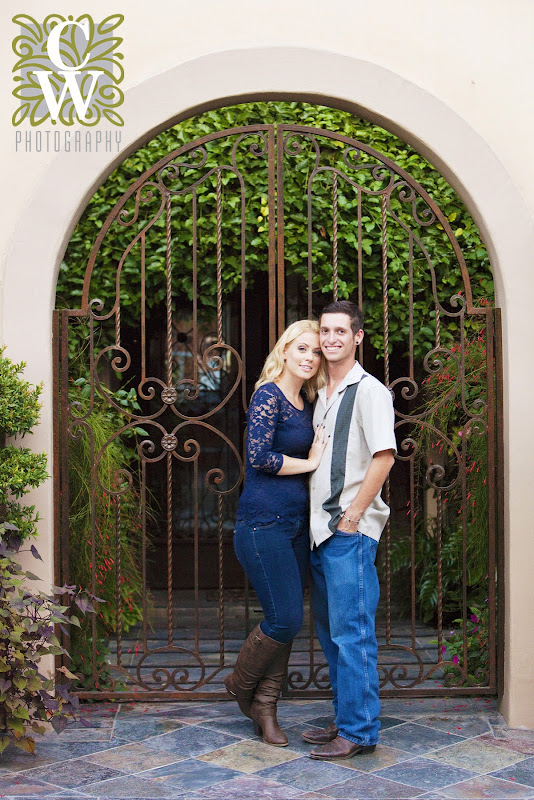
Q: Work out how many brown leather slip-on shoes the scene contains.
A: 2